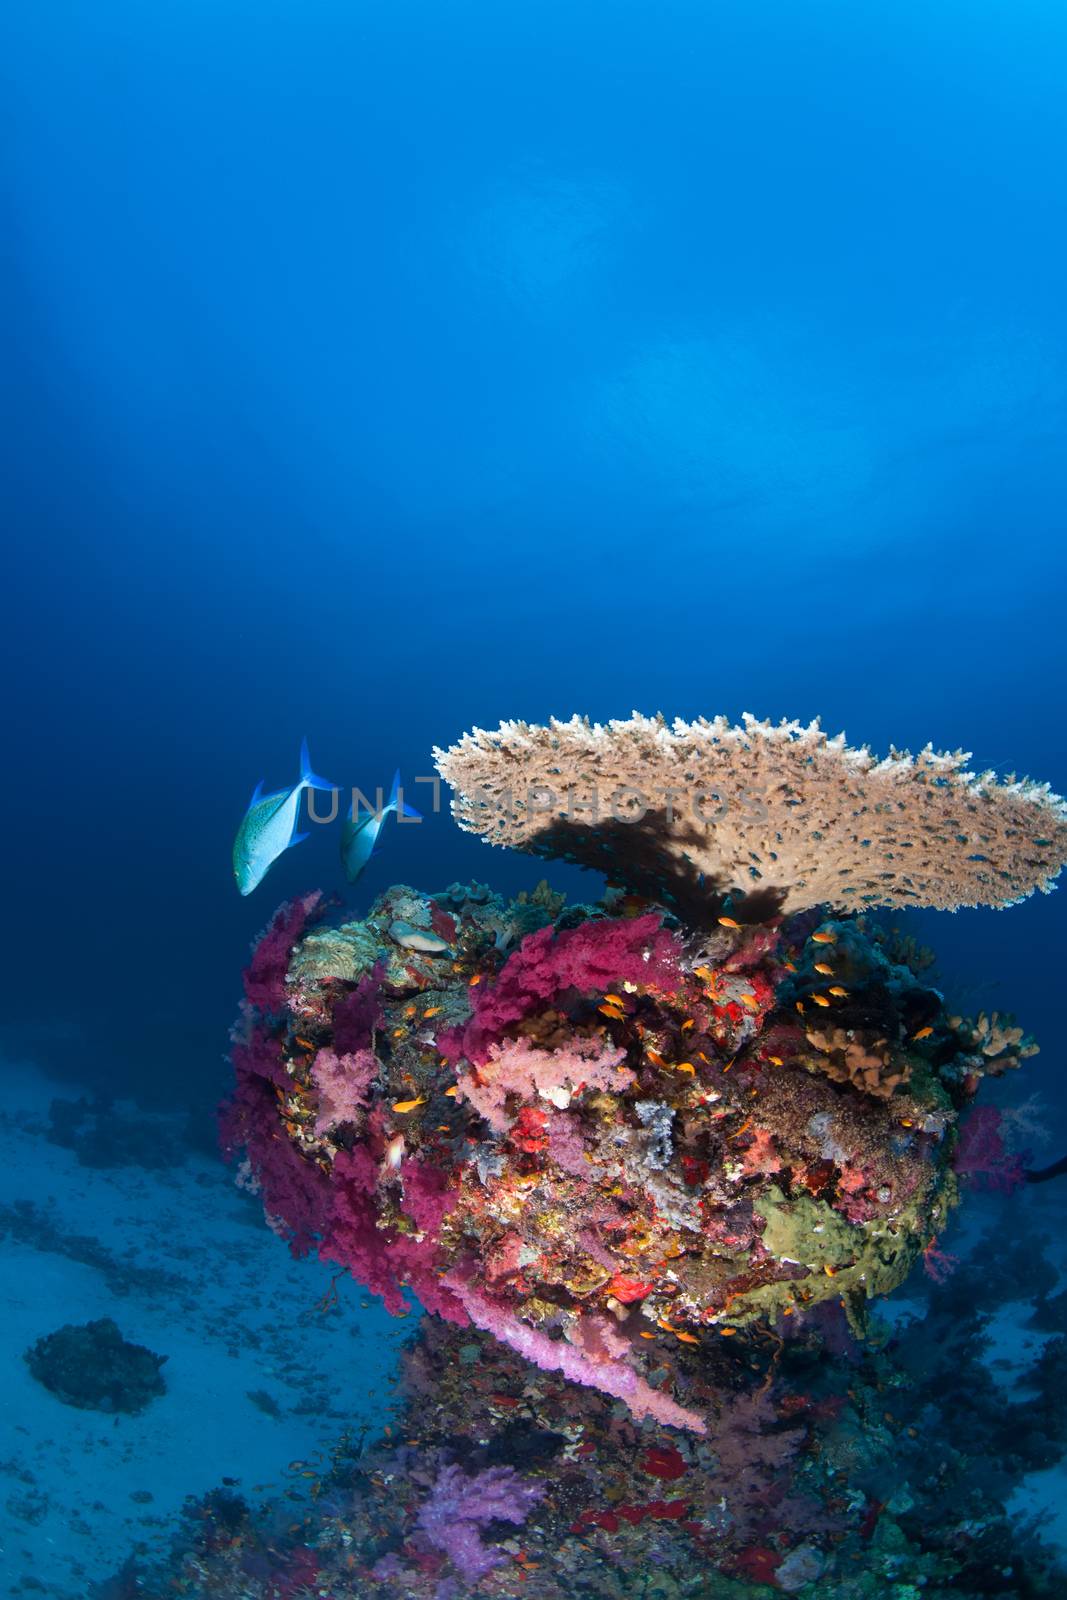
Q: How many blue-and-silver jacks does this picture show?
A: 2